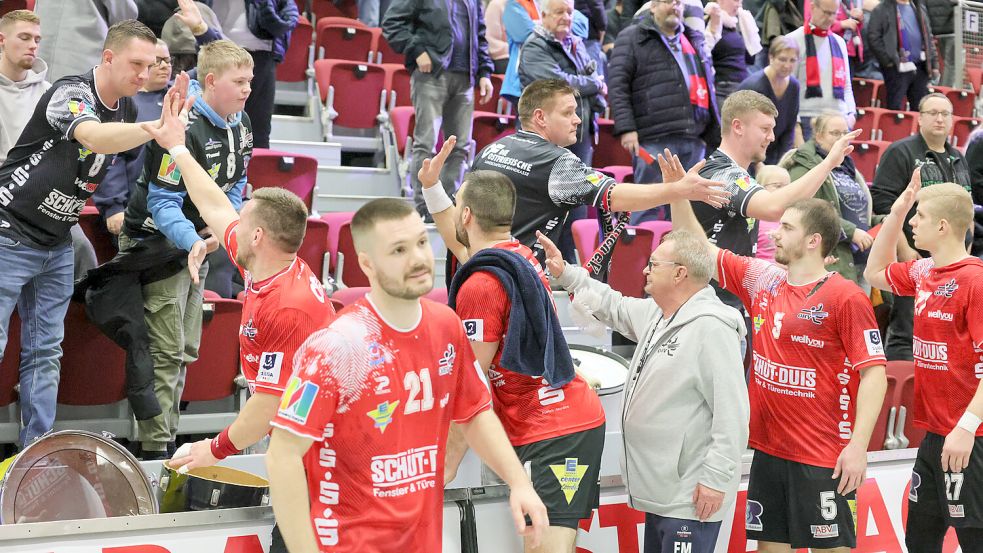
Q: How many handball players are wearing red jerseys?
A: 5